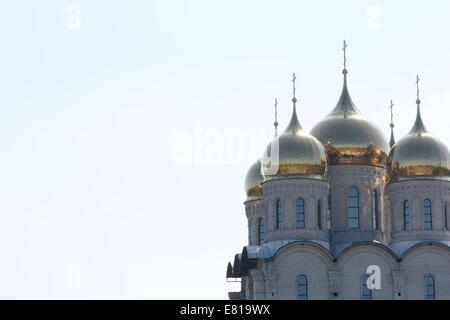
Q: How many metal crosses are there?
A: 5